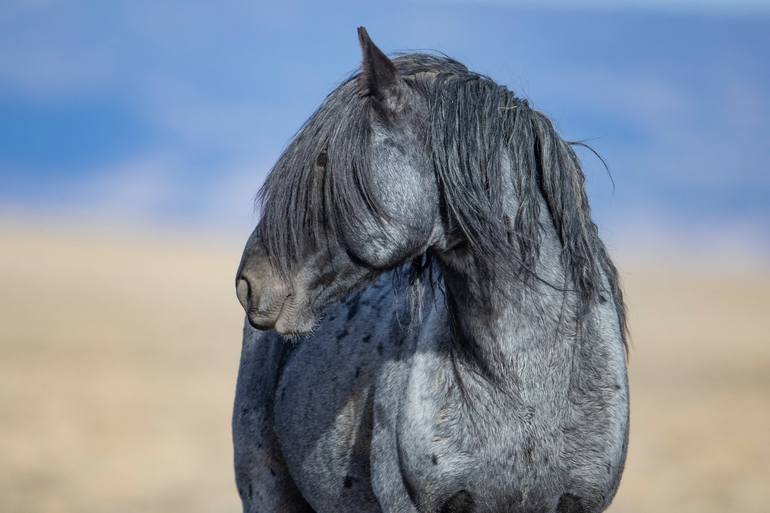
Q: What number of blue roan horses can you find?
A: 1